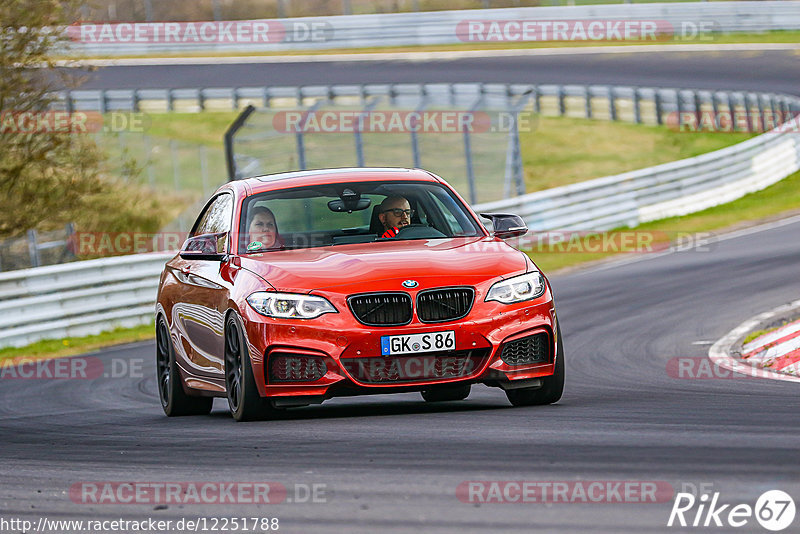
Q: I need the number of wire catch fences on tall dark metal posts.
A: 1